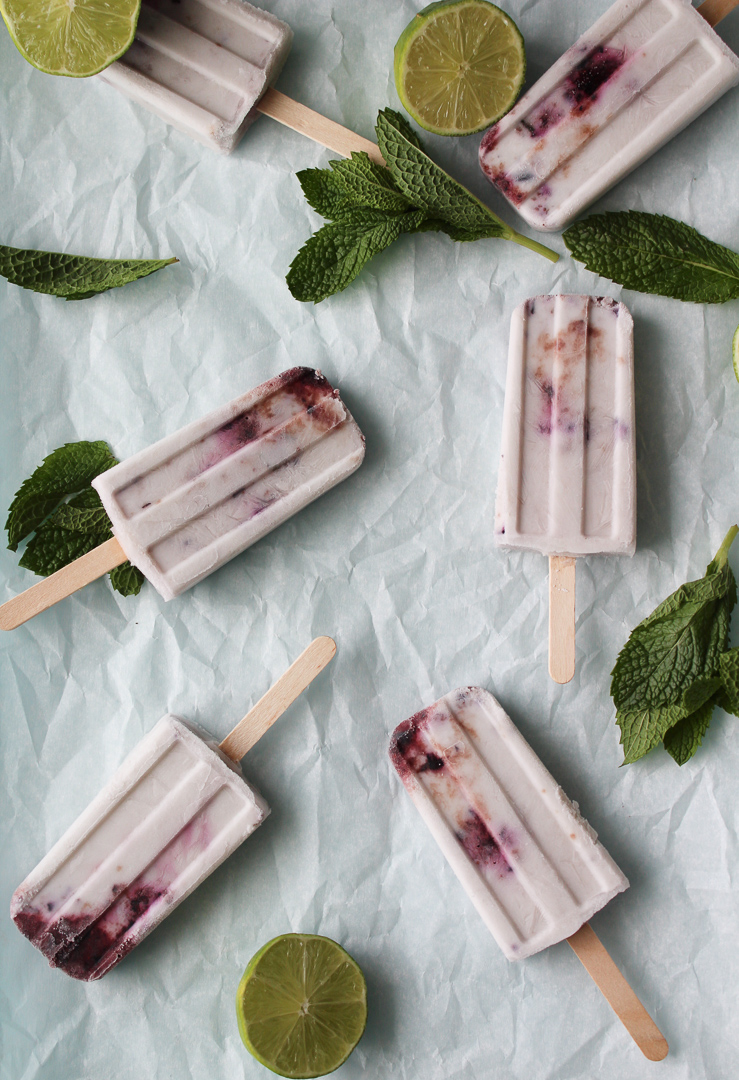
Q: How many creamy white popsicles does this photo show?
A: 6